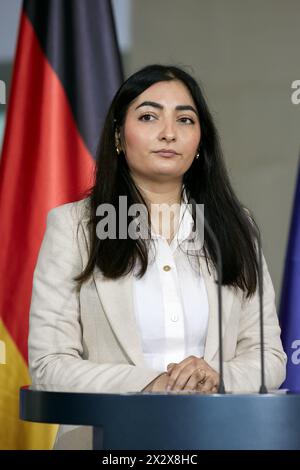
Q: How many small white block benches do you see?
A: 0